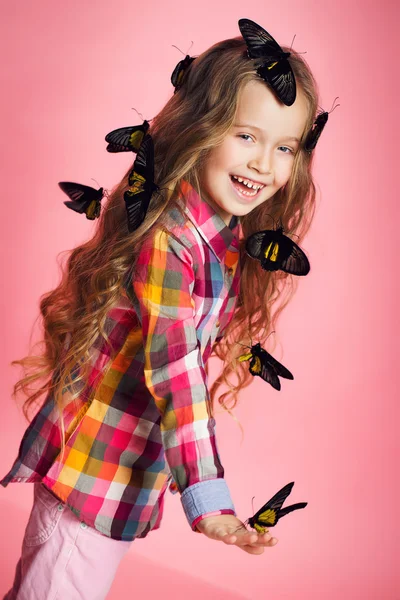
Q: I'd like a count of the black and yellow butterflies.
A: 9